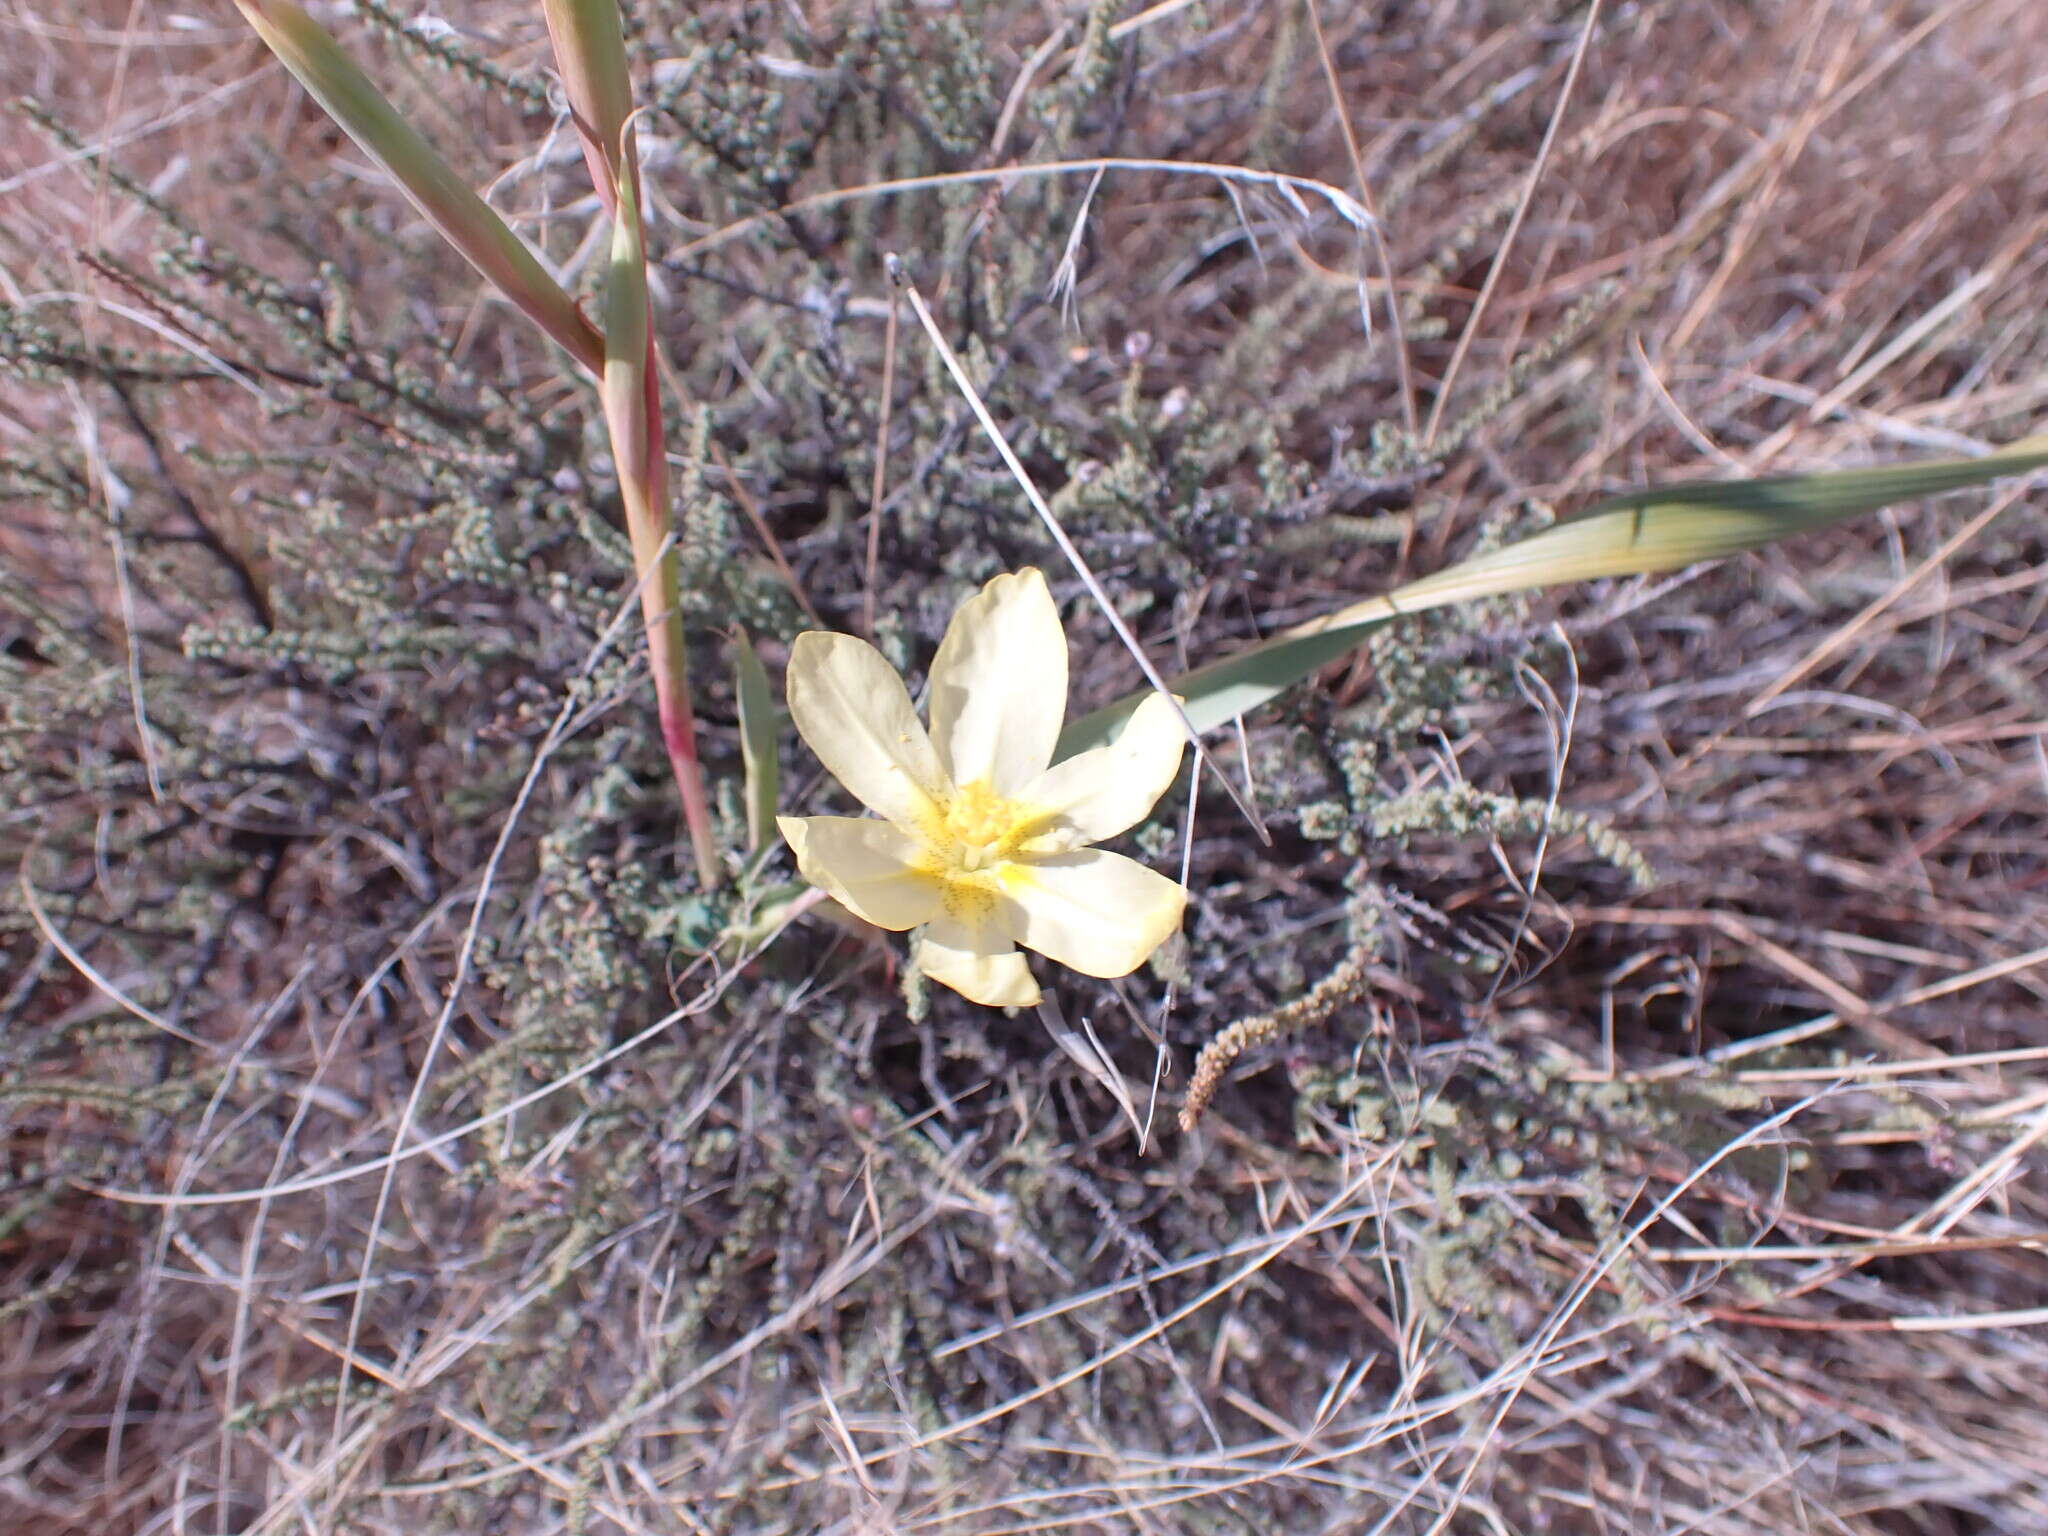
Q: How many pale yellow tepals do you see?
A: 6